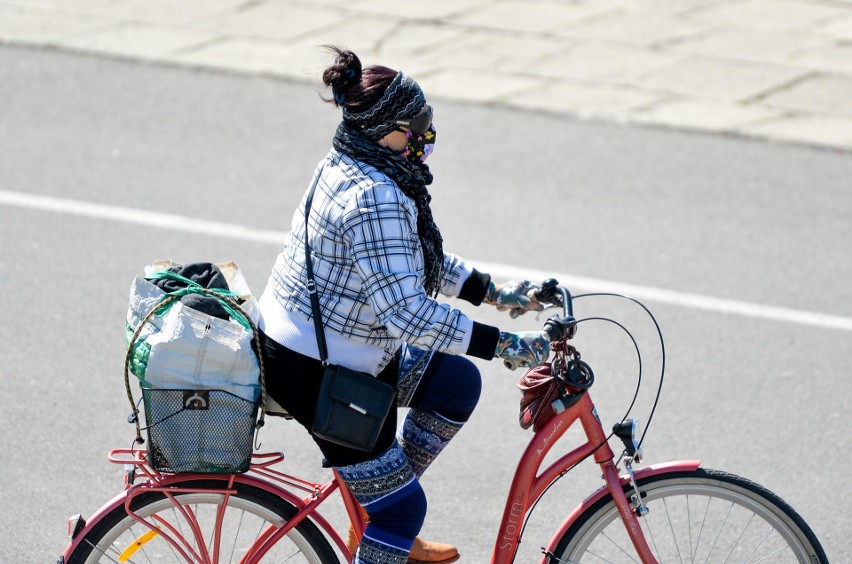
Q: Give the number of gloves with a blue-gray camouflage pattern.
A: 2